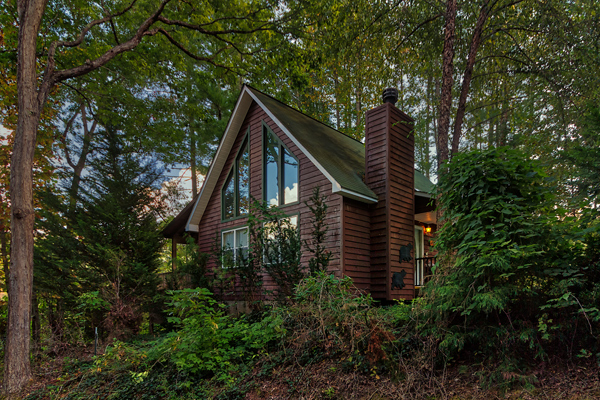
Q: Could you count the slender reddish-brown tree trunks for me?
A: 2